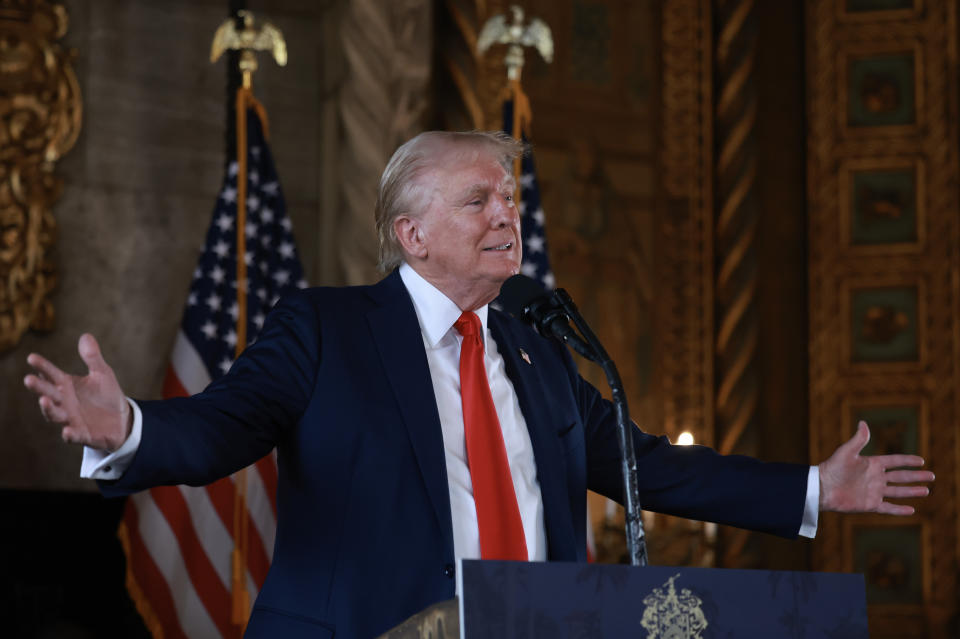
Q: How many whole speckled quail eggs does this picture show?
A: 0